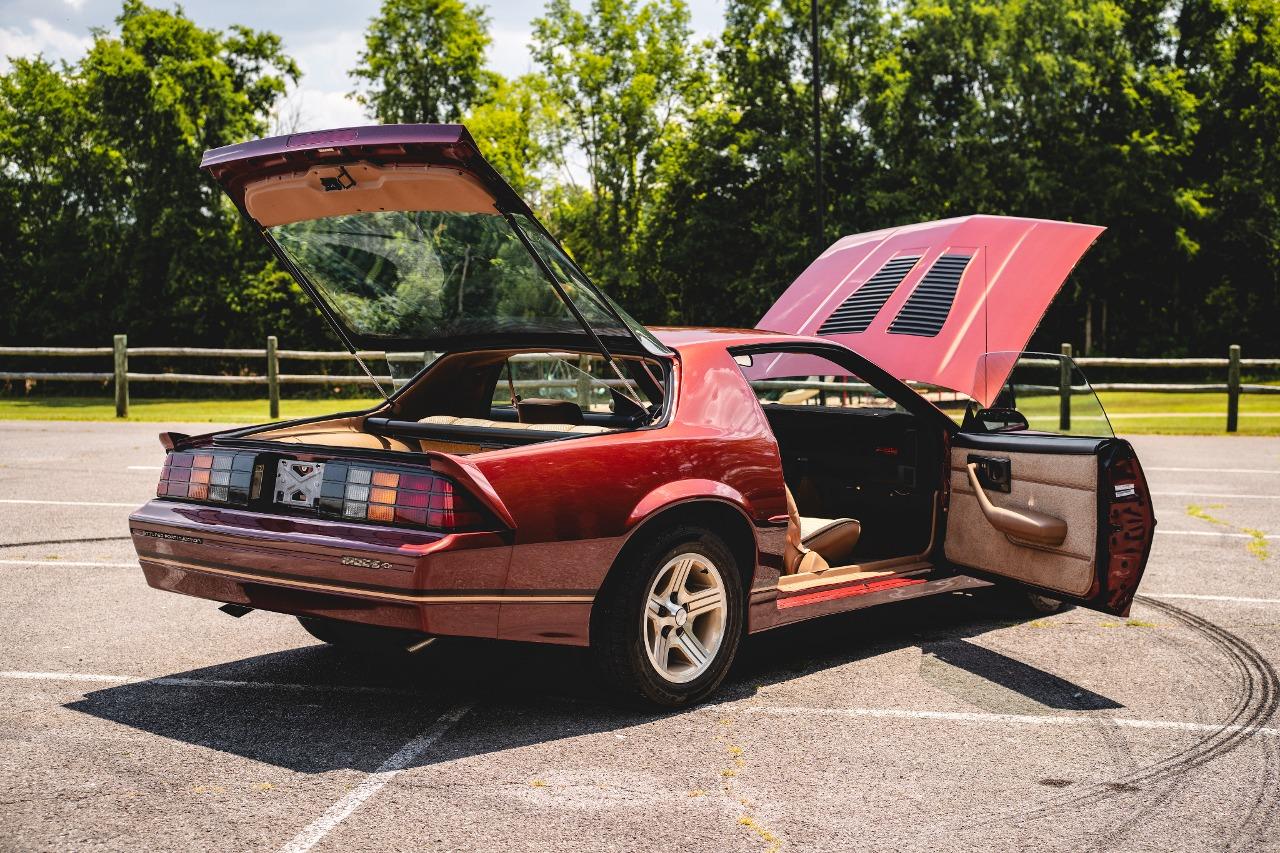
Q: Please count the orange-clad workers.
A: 0